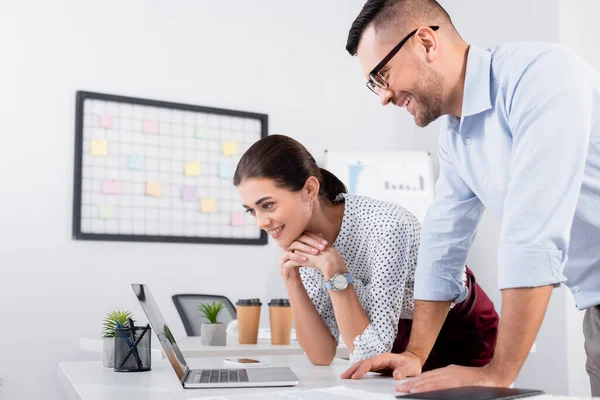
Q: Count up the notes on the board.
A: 14